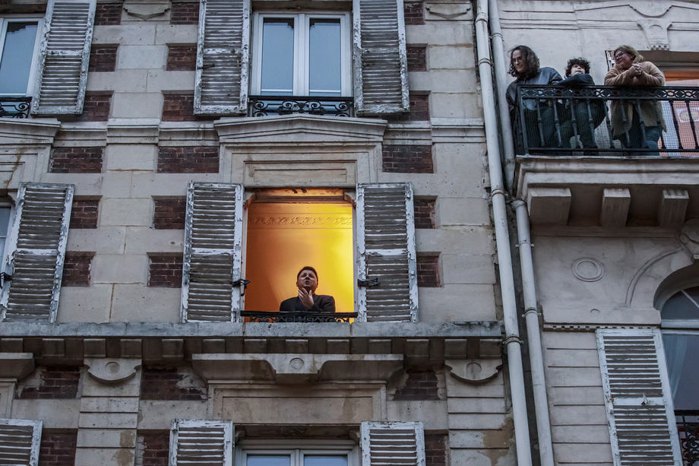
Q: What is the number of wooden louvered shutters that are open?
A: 10